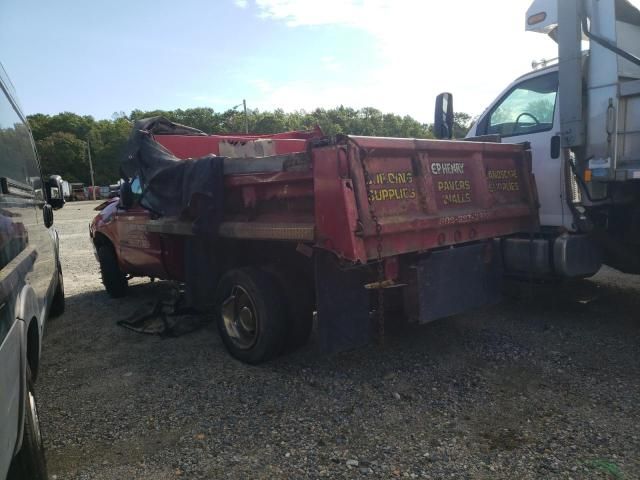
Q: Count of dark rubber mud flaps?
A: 2